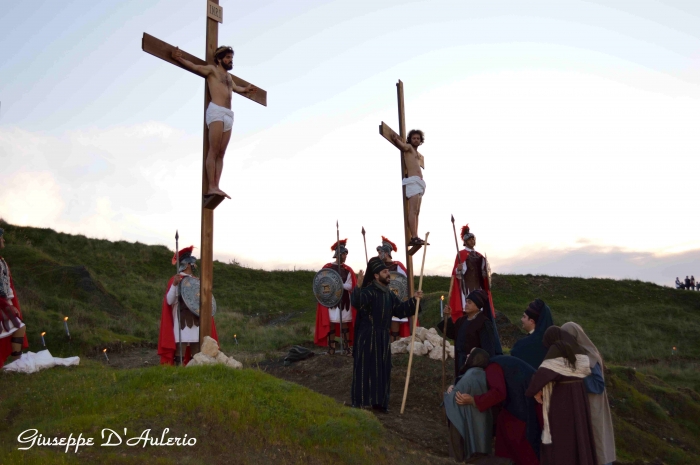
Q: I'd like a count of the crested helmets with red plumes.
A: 4